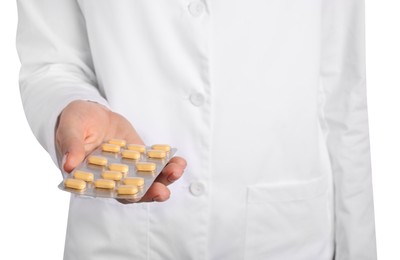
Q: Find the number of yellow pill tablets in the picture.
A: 15